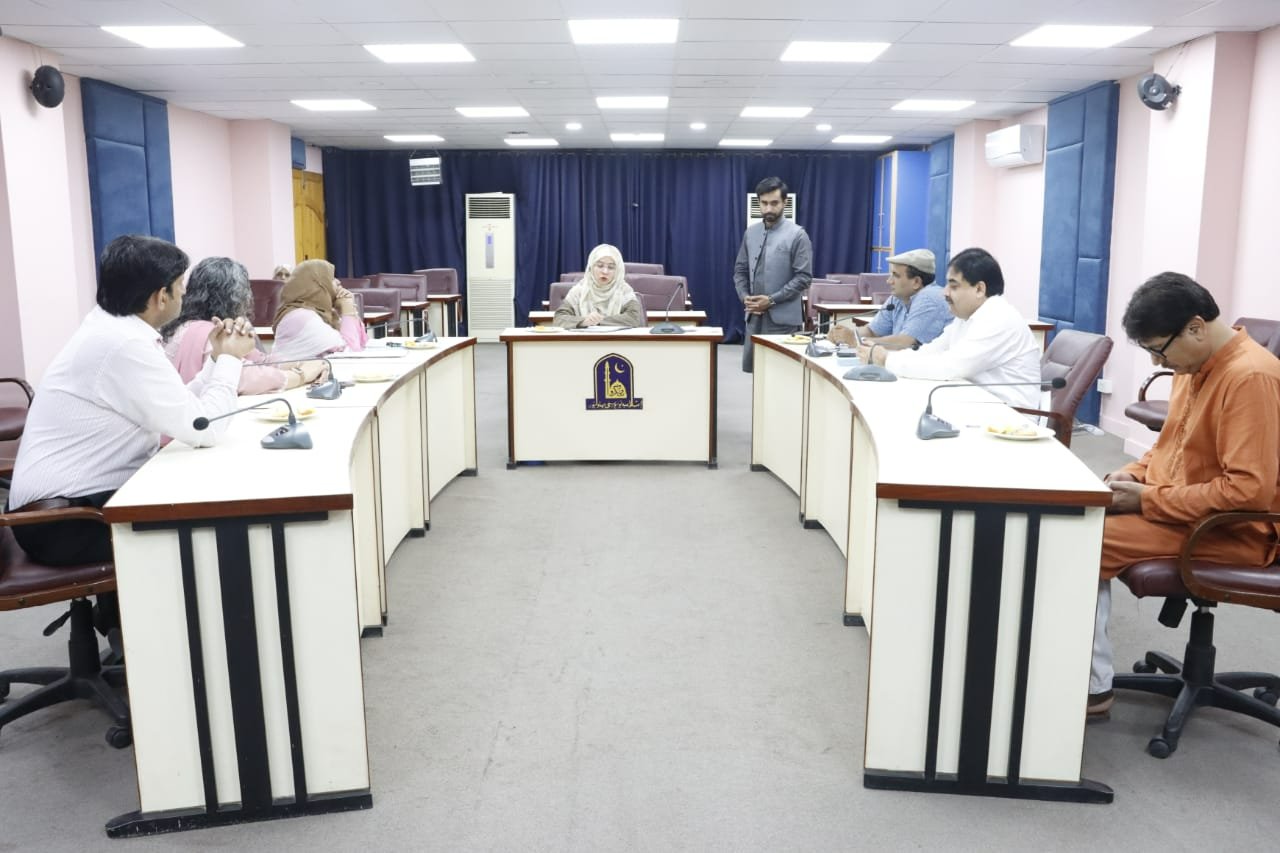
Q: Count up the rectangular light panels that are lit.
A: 15